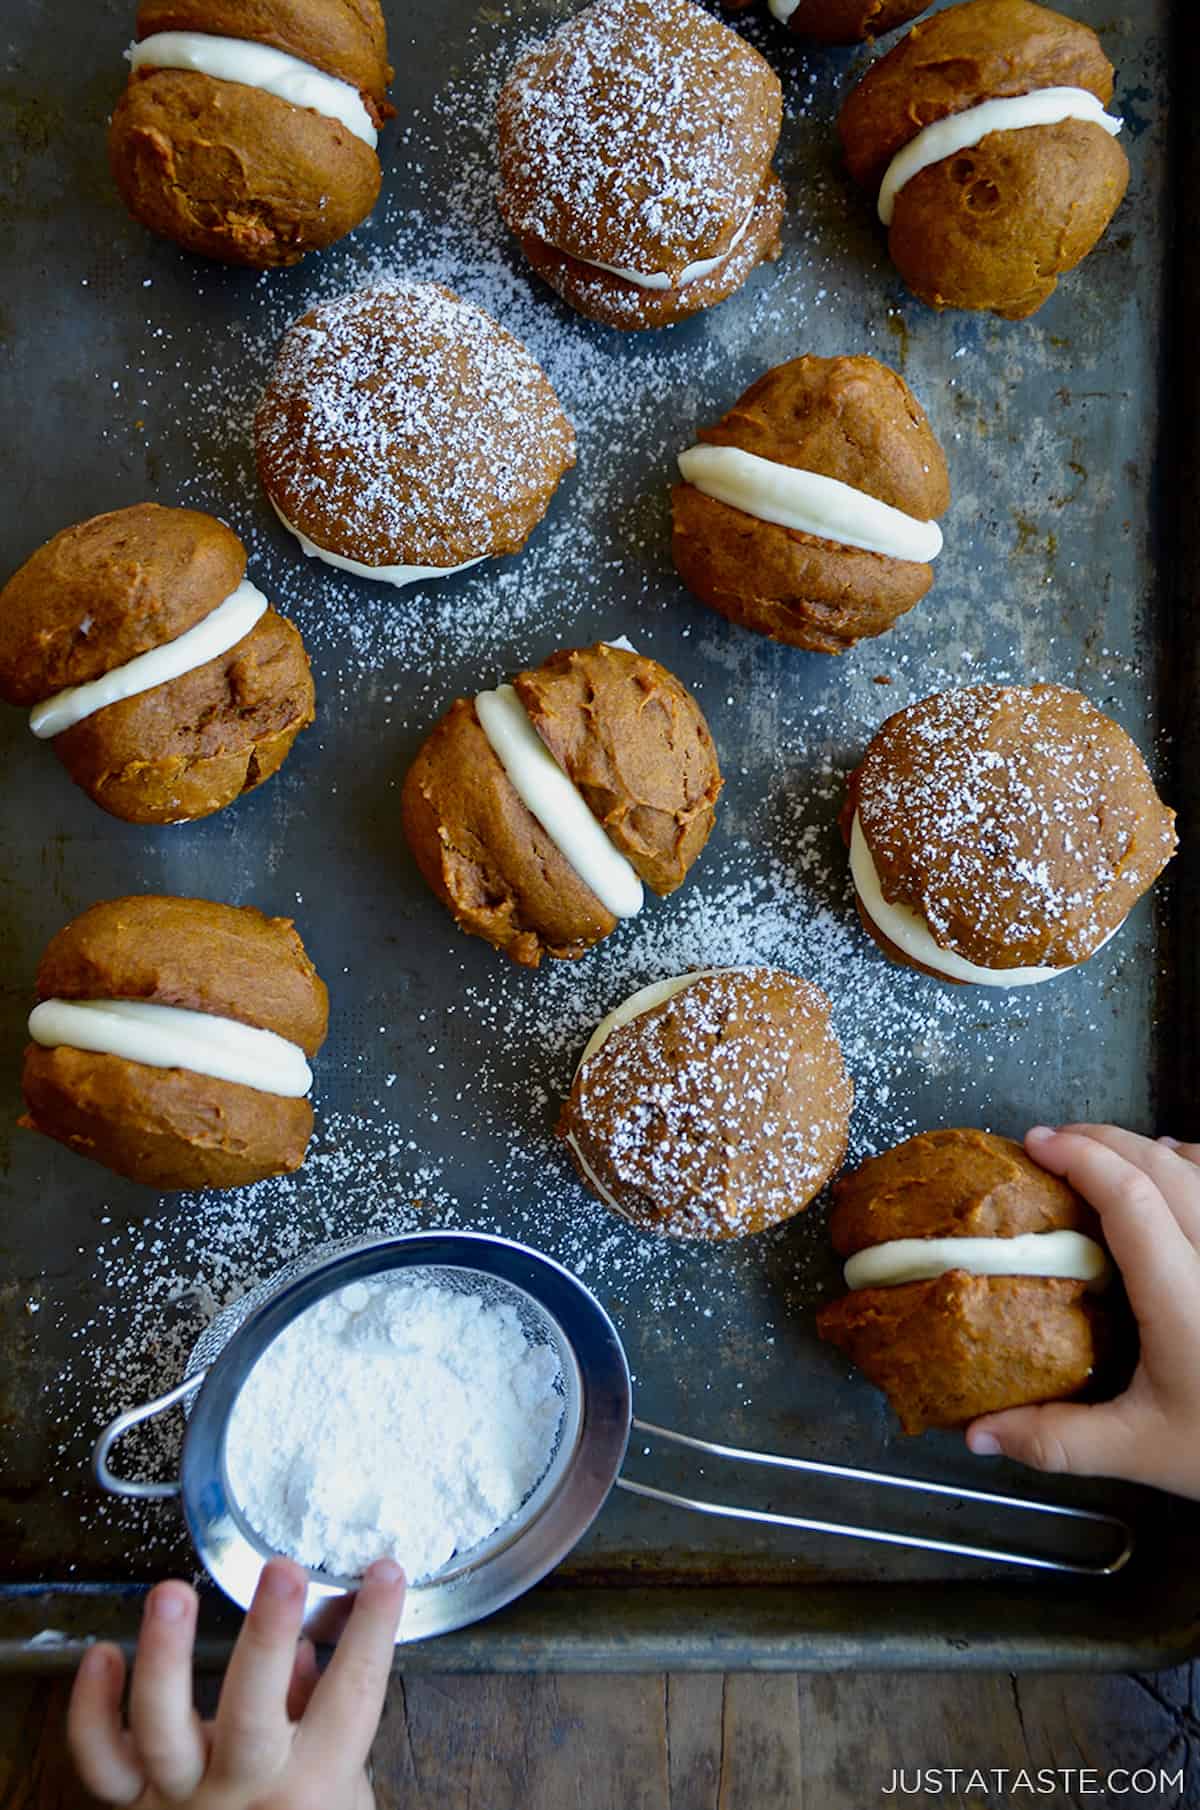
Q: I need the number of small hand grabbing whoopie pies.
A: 1